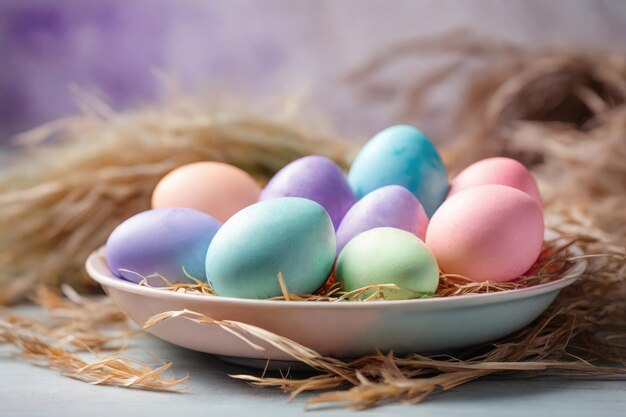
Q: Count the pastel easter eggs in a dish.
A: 9